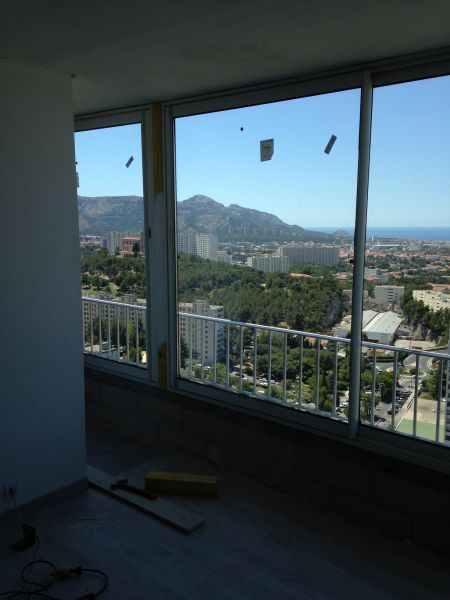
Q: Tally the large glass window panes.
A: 3